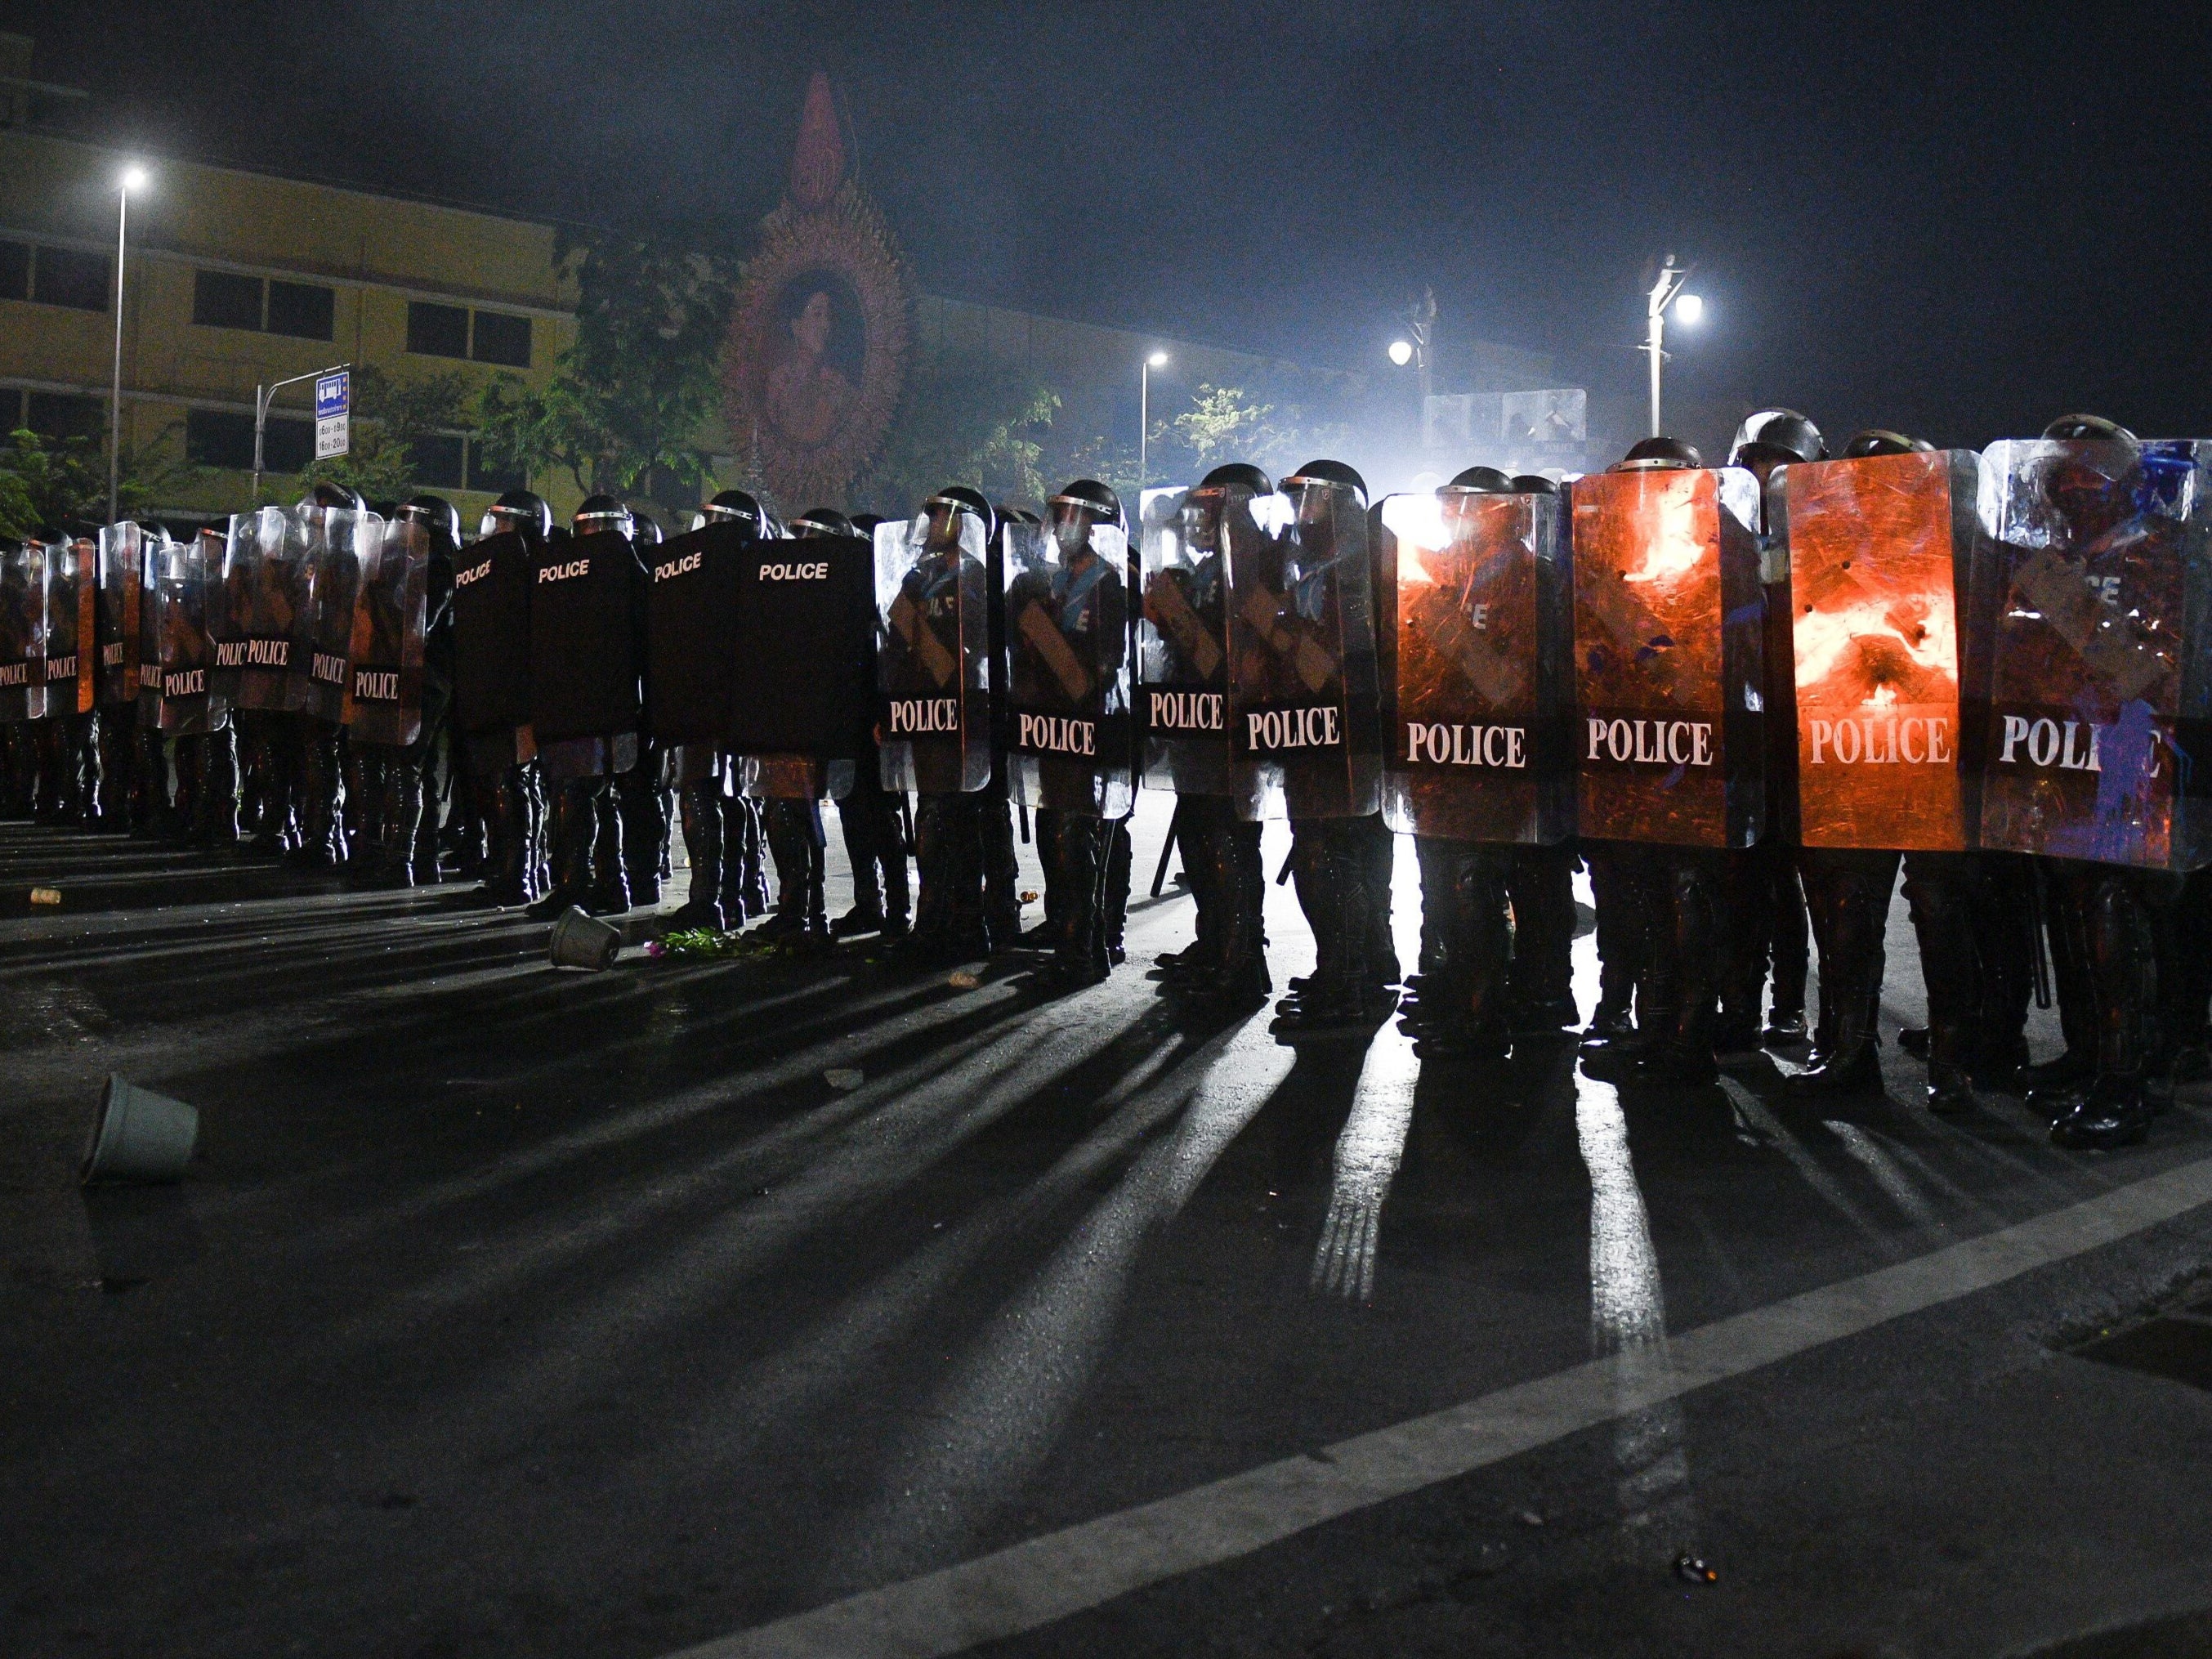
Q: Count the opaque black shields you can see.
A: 4